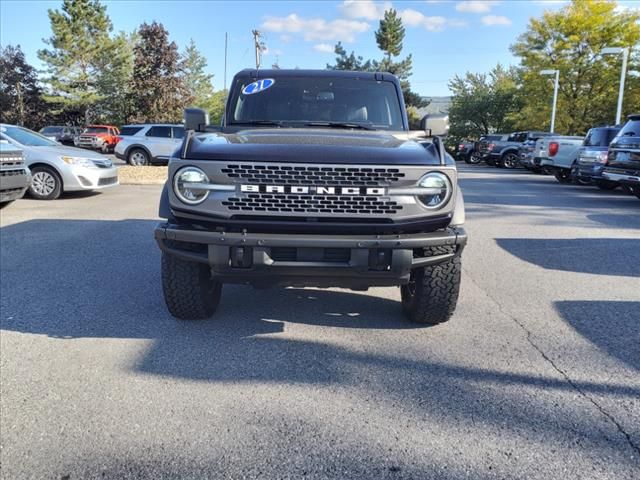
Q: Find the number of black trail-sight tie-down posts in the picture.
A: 2